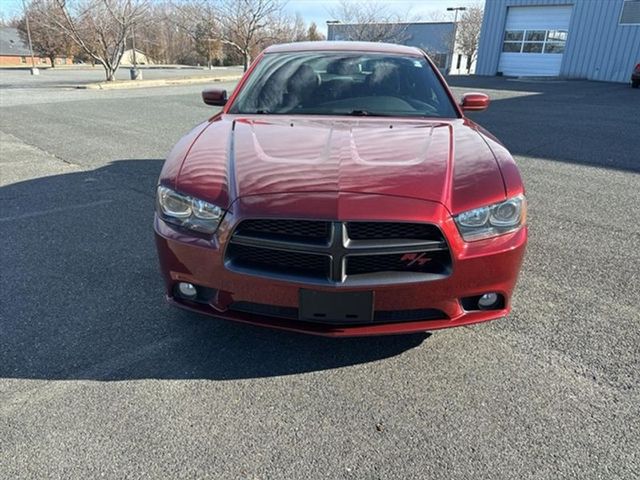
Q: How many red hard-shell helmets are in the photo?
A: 0